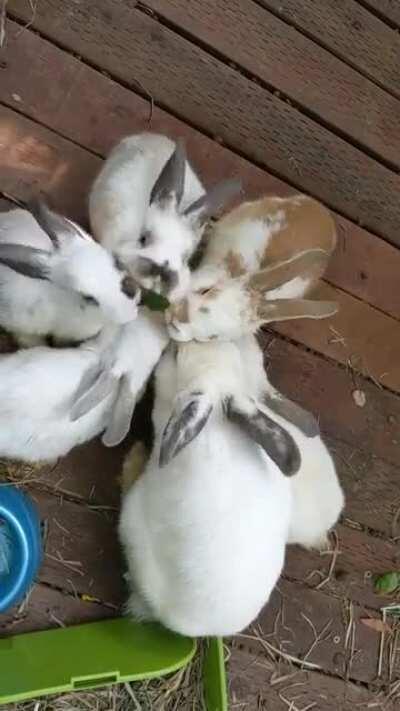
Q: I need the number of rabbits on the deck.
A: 6